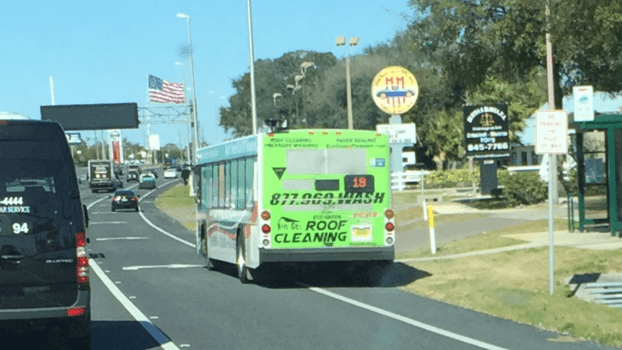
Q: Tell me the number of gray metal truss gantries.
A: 1